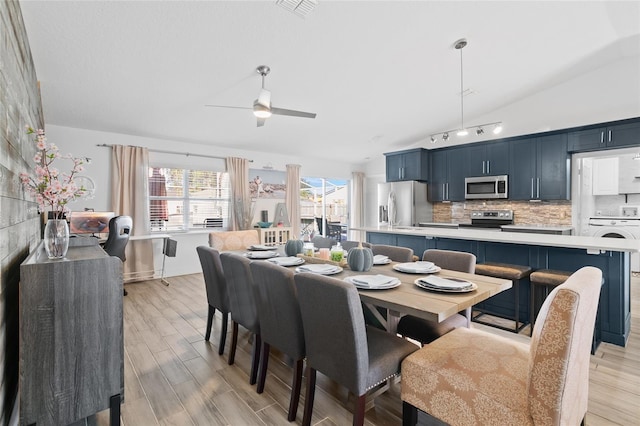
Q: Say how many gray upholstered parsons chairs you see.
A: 8